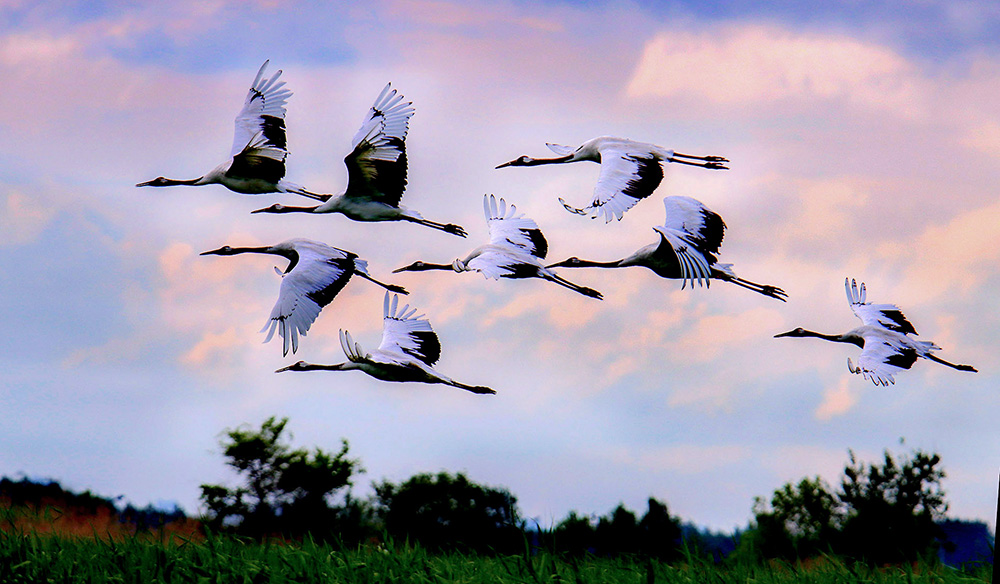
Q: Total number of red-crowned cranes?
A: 8